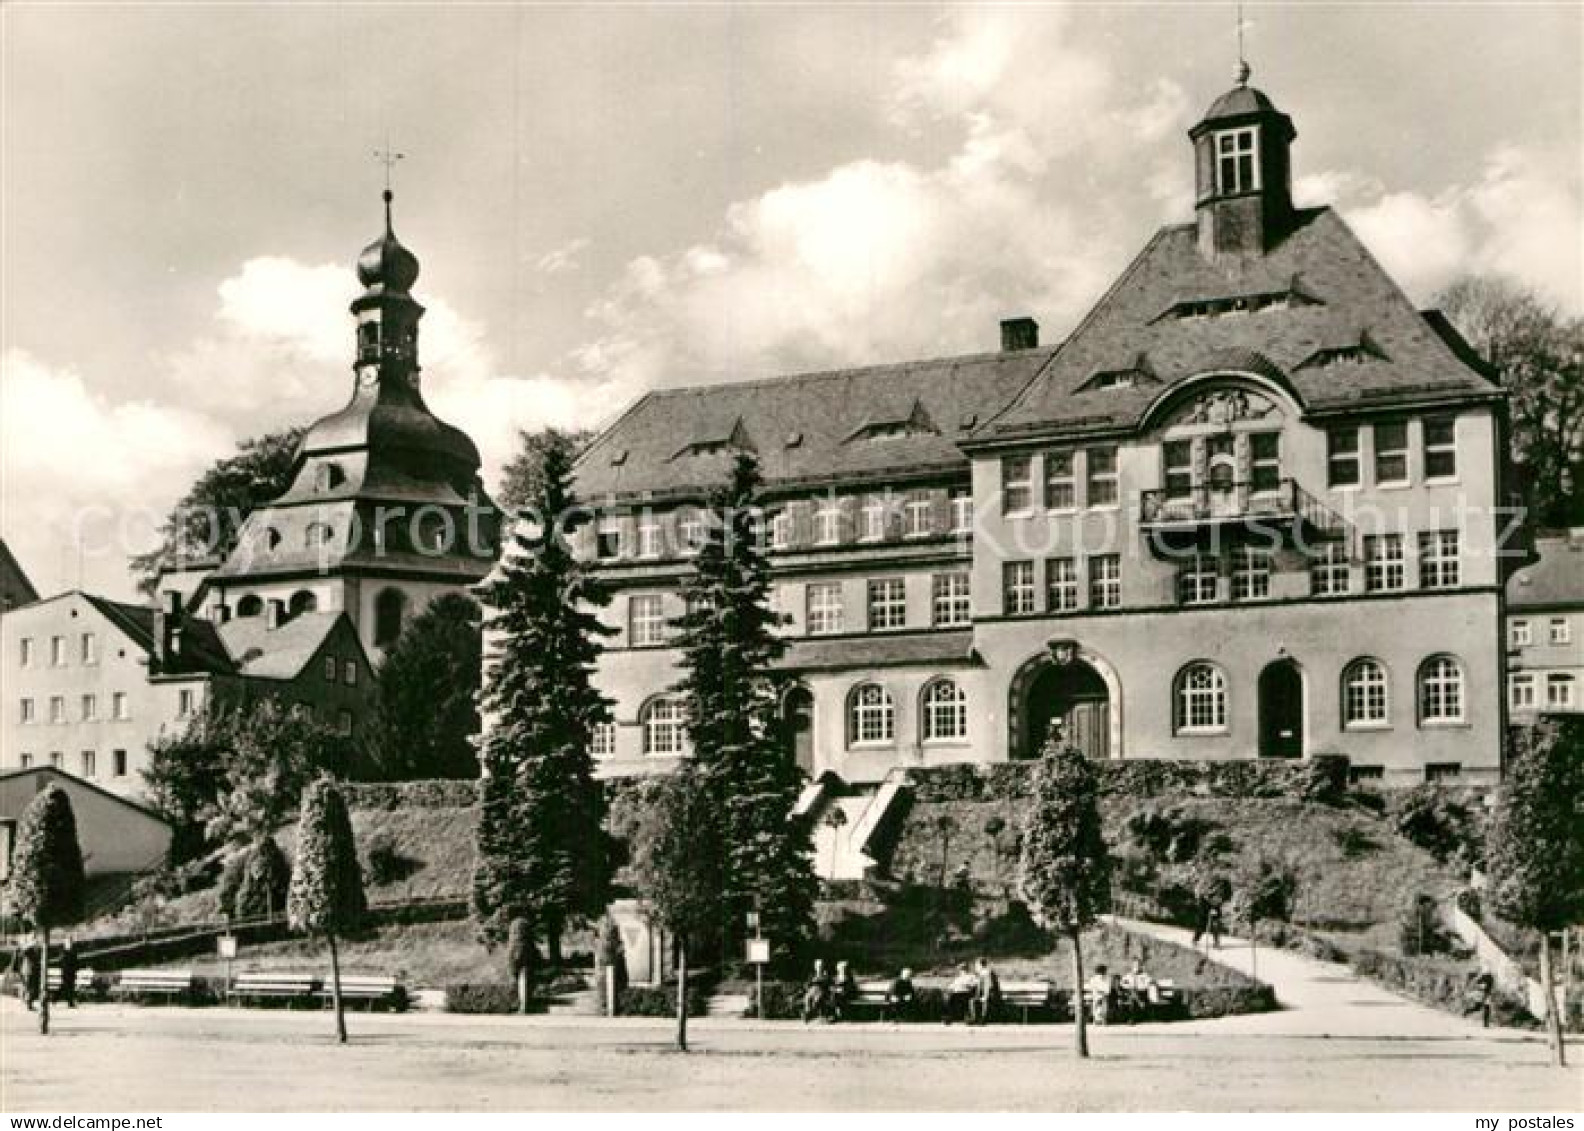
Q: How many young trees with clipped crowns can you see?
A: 5